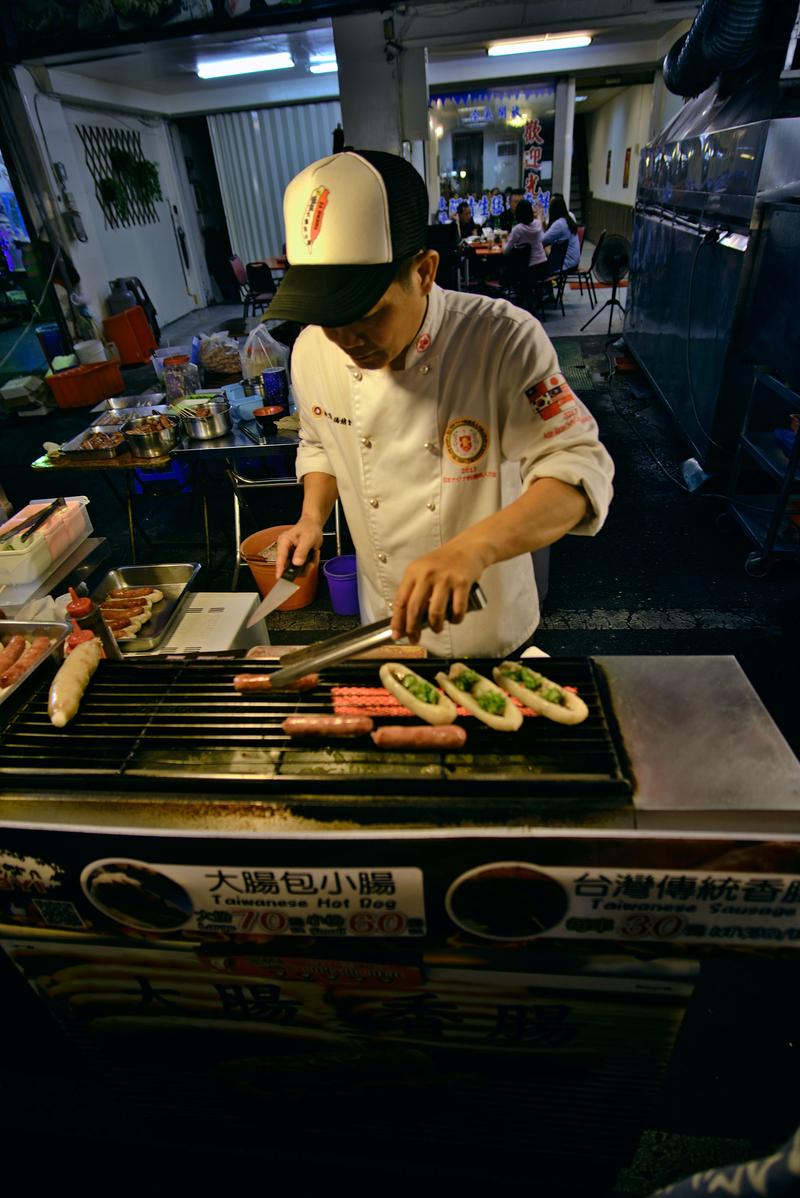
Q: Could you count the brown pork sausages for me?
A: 10